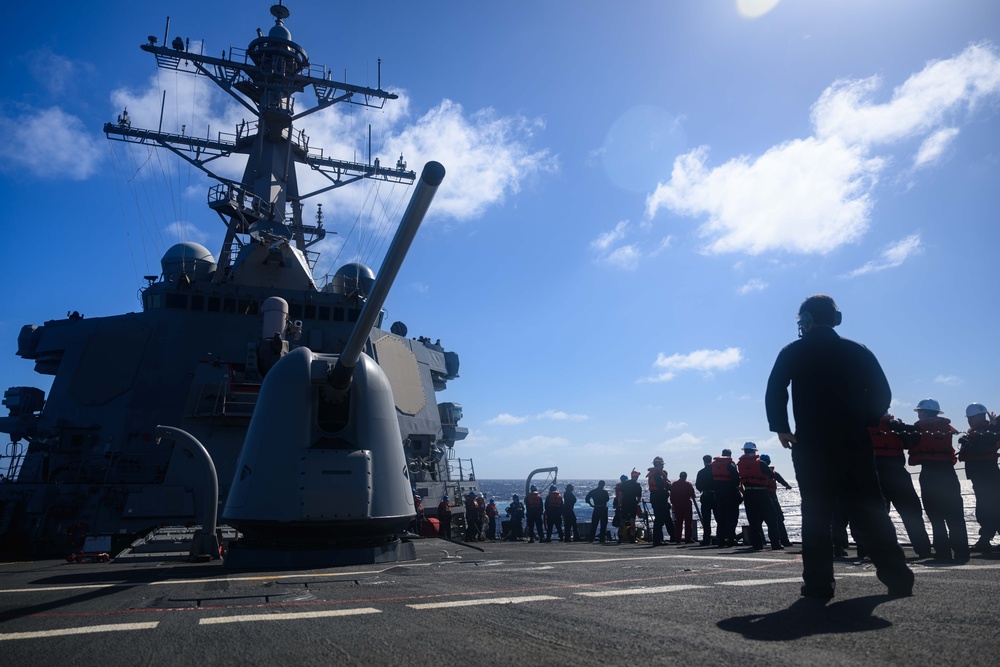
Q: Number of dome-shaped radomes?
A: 2